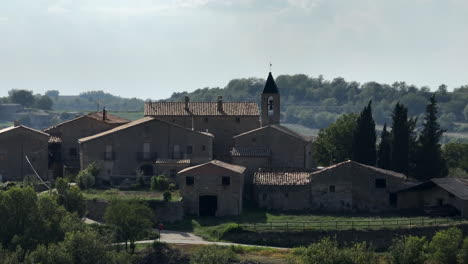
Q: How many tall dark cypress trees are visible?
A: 4